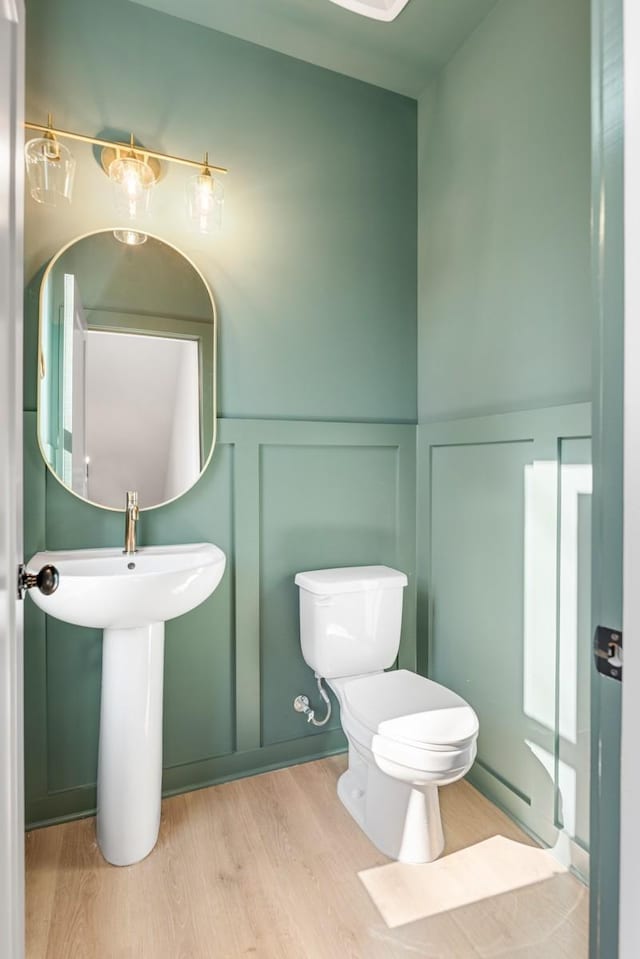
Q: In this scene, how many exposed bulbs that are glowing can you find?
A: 2